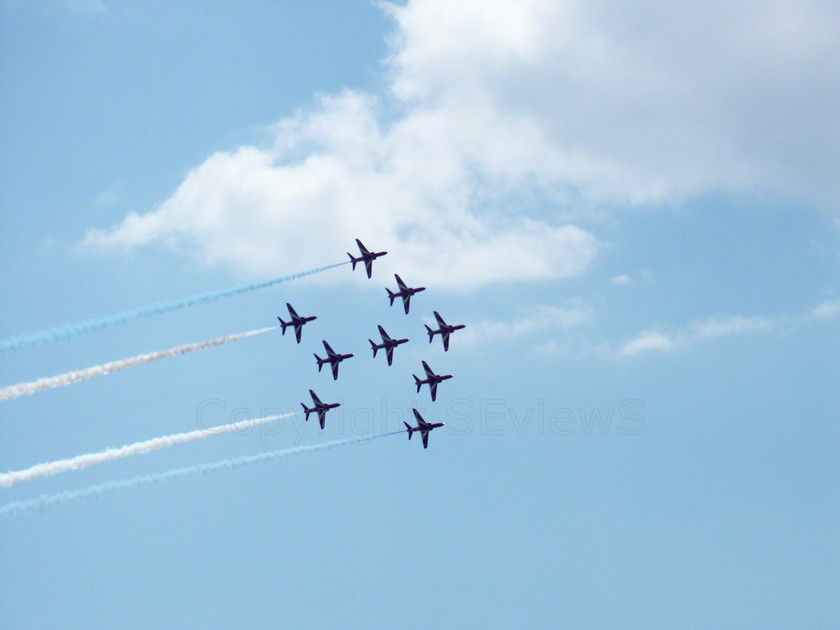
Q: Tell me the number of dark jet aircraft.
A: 9